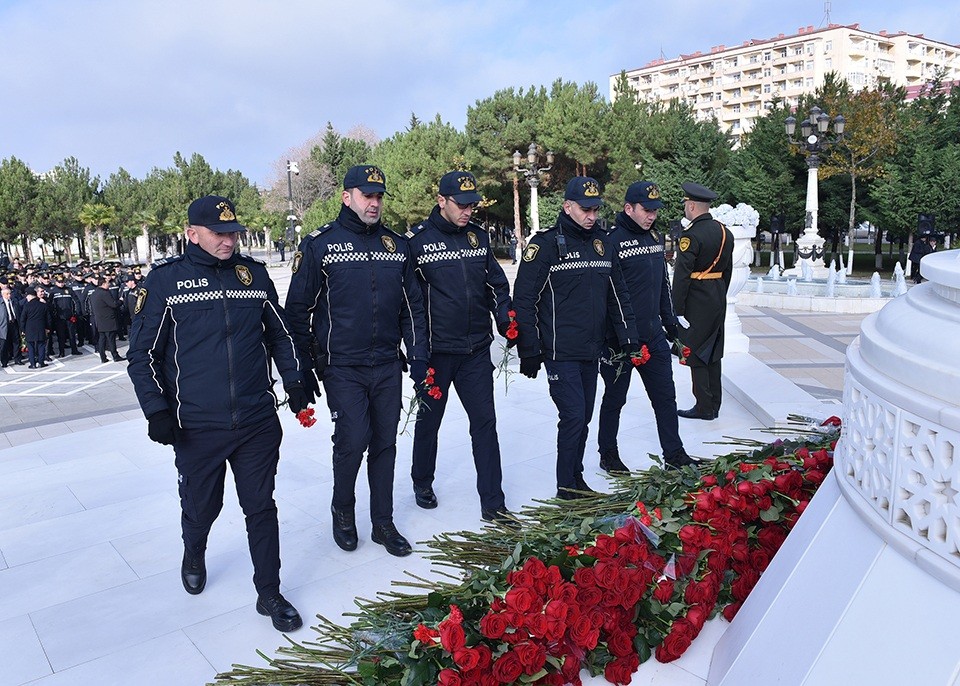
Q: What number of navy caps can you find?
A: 5